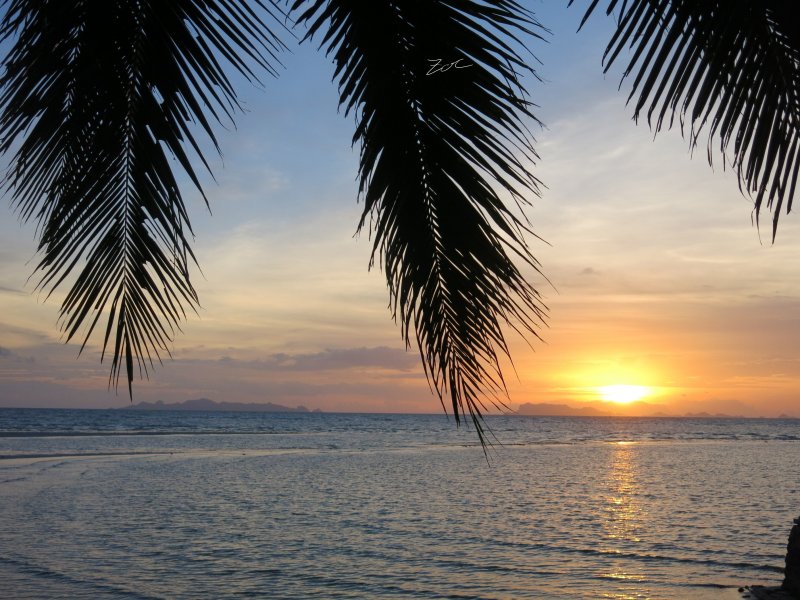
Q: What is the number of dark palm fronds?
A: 3